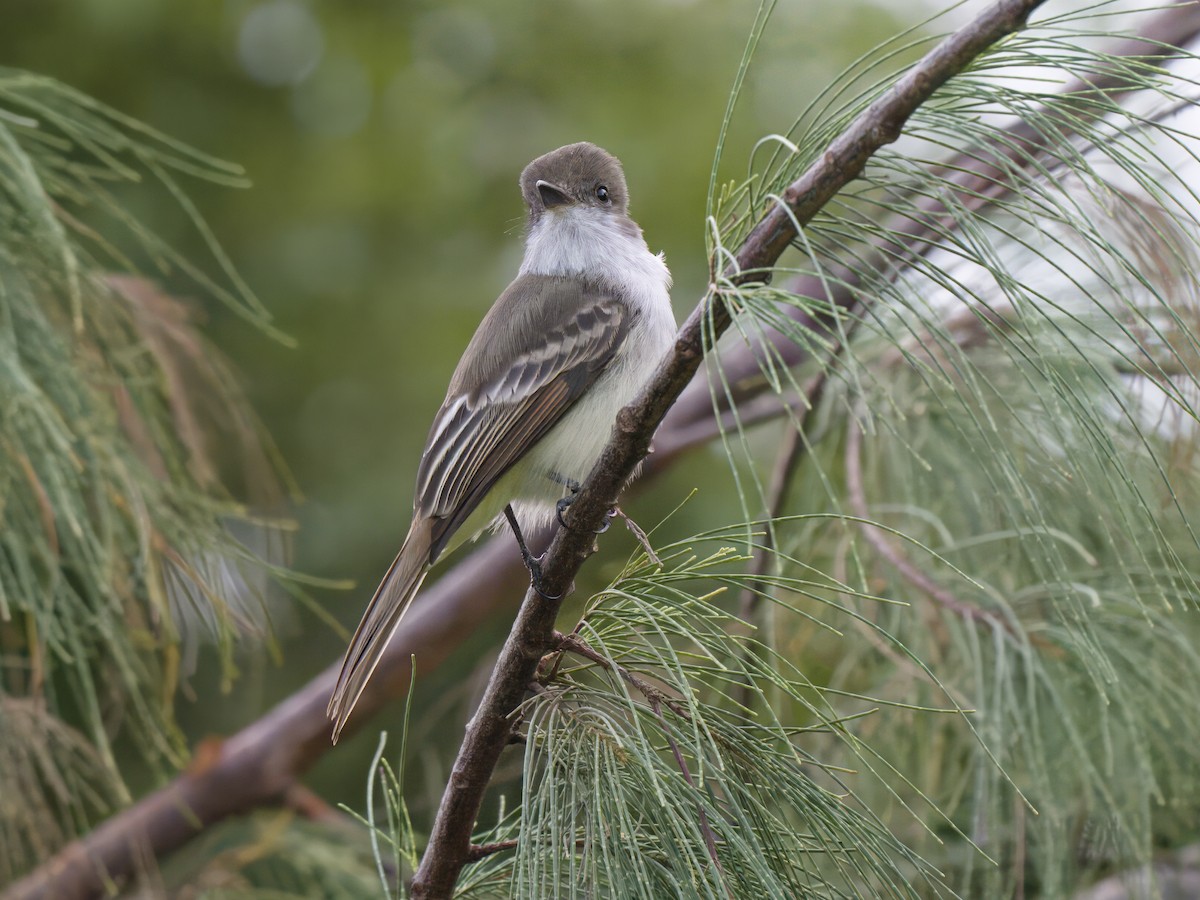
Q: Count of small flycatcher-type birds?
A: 1